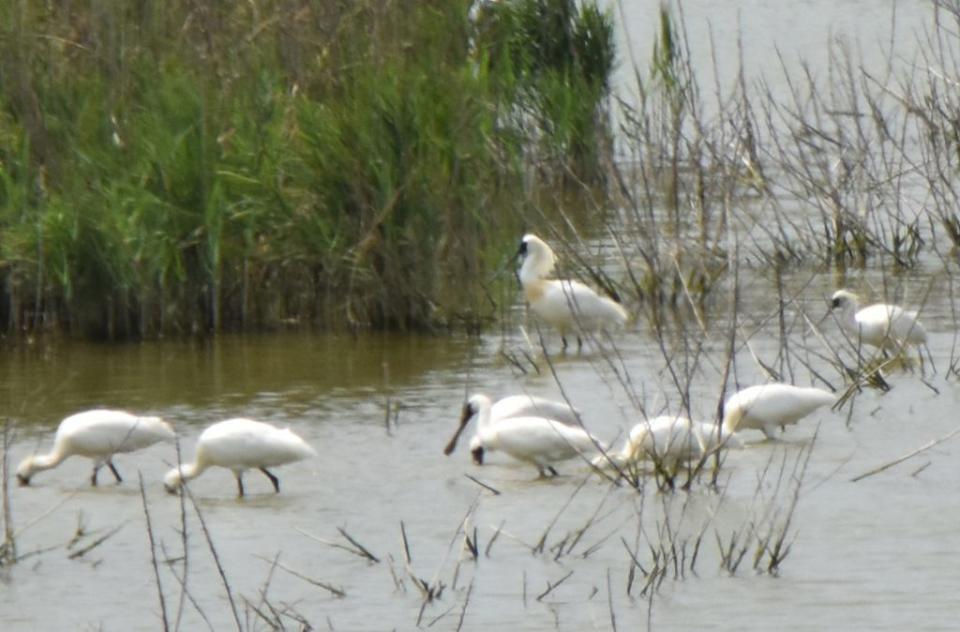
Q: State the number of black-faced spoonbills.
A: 8